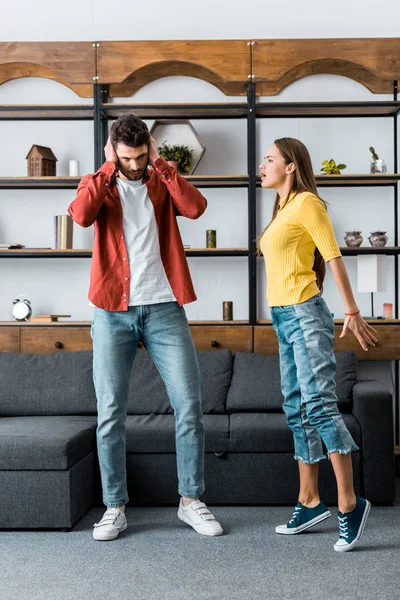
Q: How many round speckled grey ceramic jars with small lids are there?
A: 2